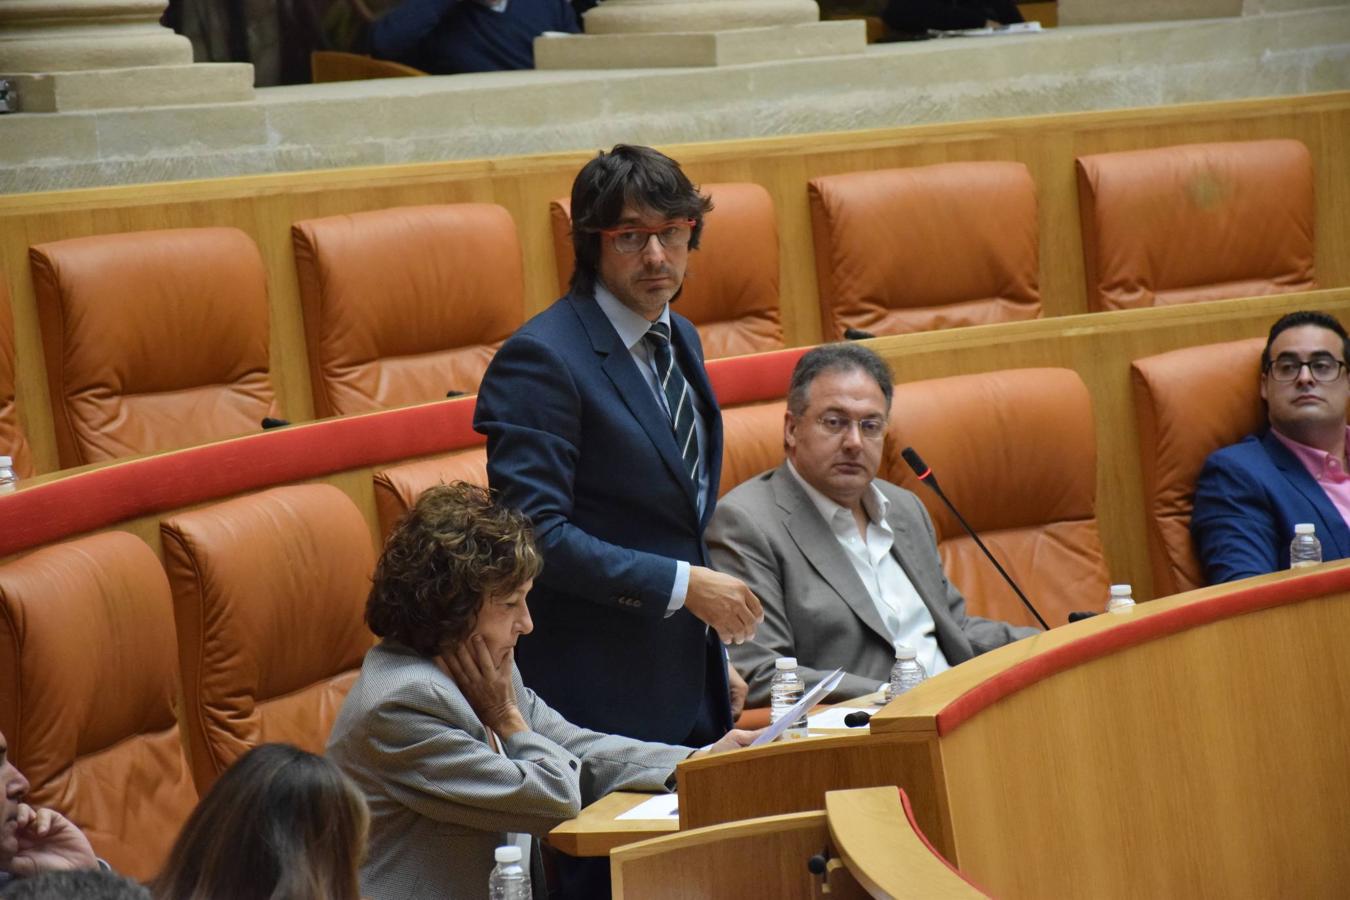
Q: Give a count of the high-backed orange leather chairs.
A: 12